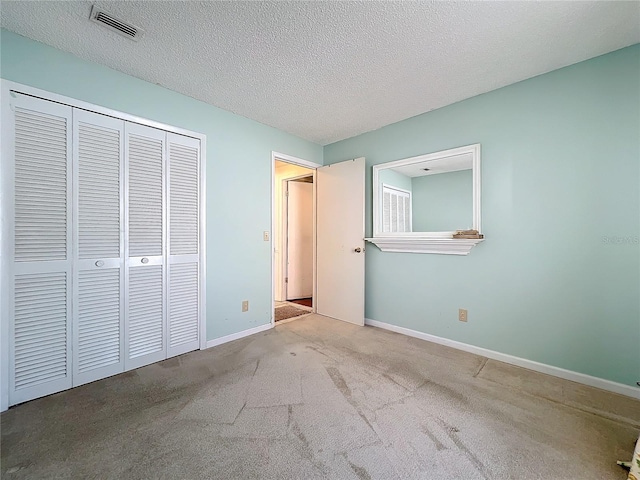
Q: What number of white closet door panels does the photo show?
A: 4